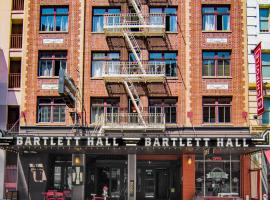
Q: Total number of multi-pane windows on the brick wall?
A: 12